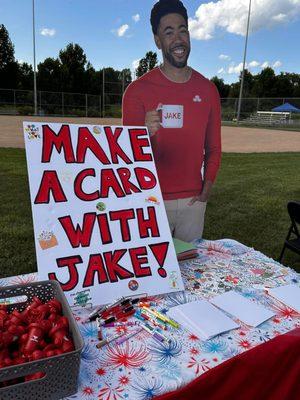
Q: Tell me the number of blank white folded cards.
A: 3